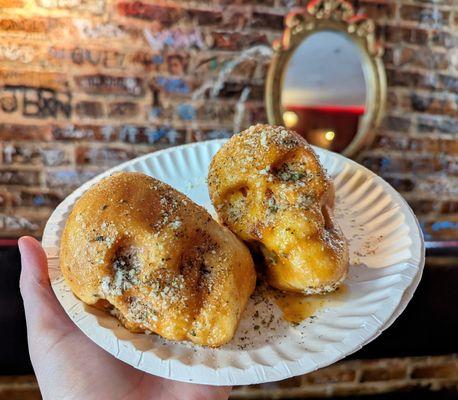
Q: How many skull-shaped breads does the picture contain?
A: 2